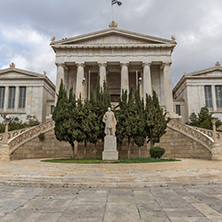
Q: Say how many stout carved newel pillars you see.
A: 2